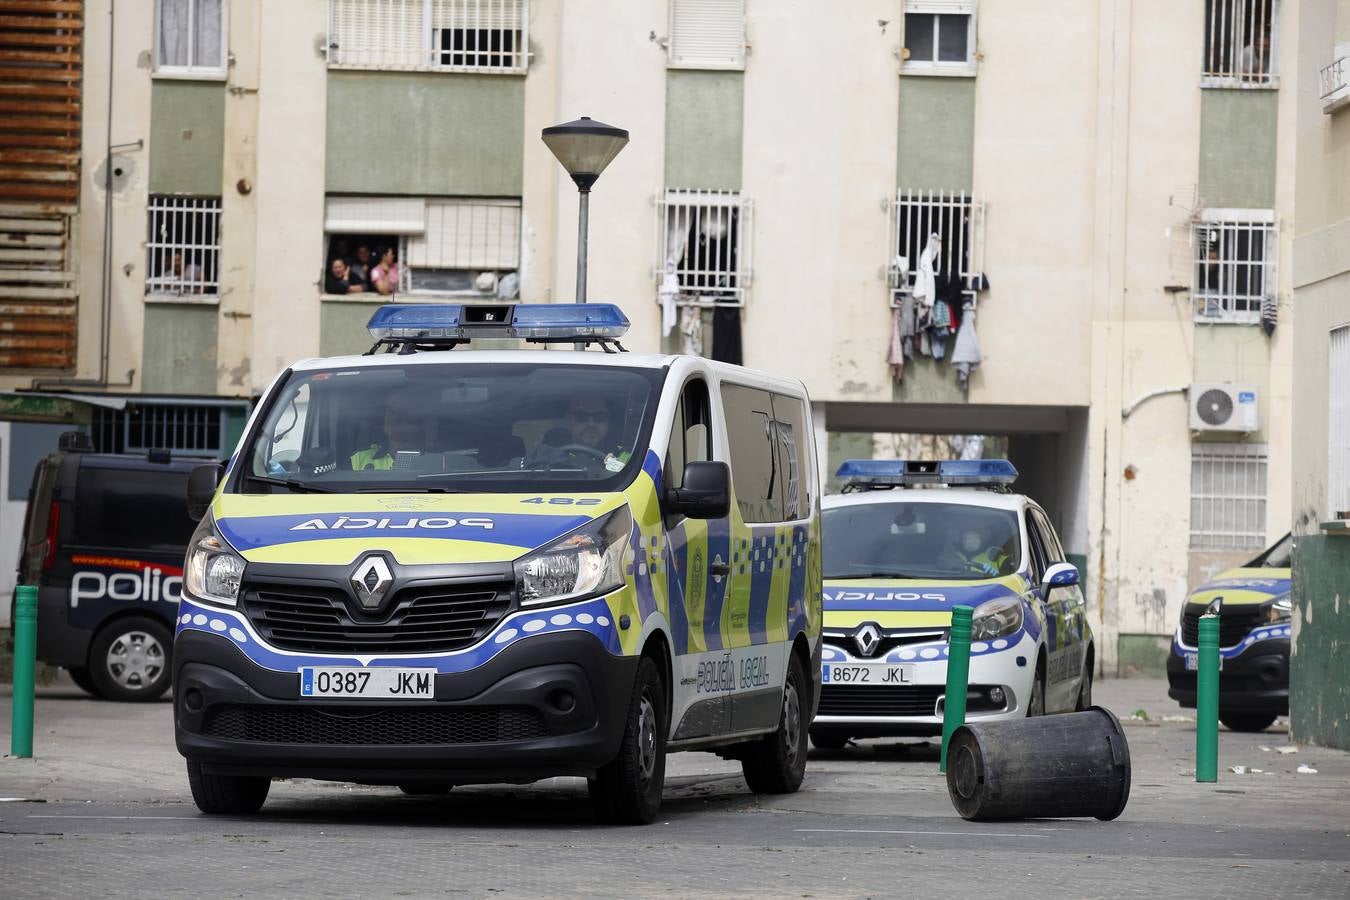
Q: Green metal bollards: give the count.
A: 3